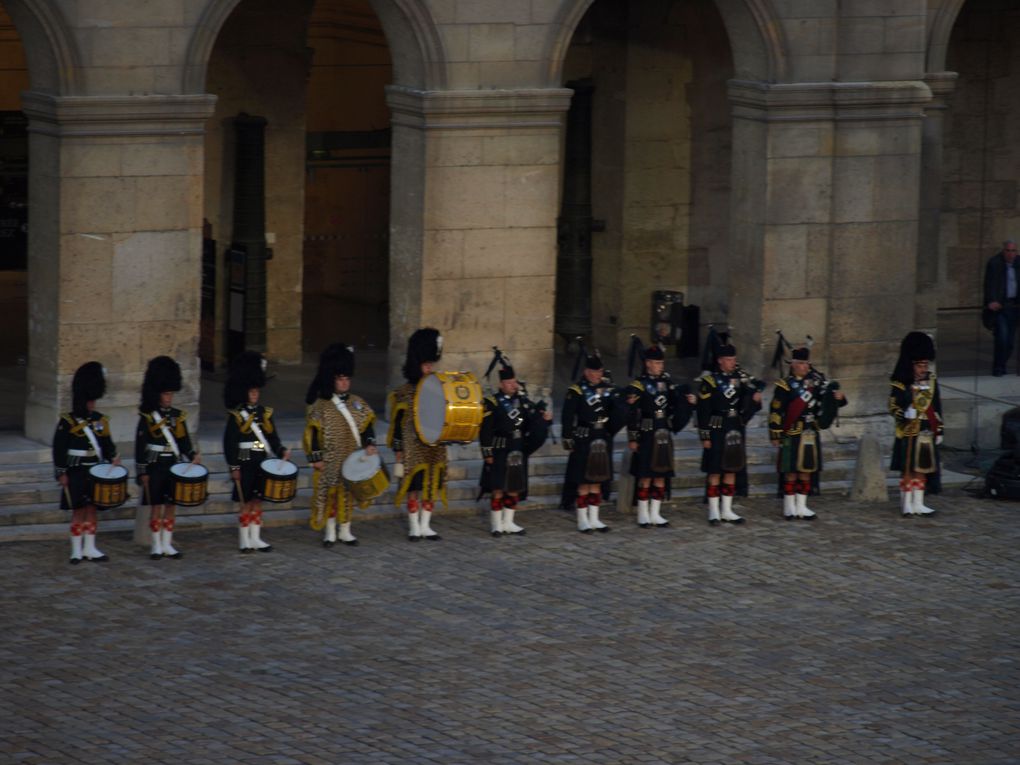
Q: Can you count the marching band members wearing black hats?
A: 11